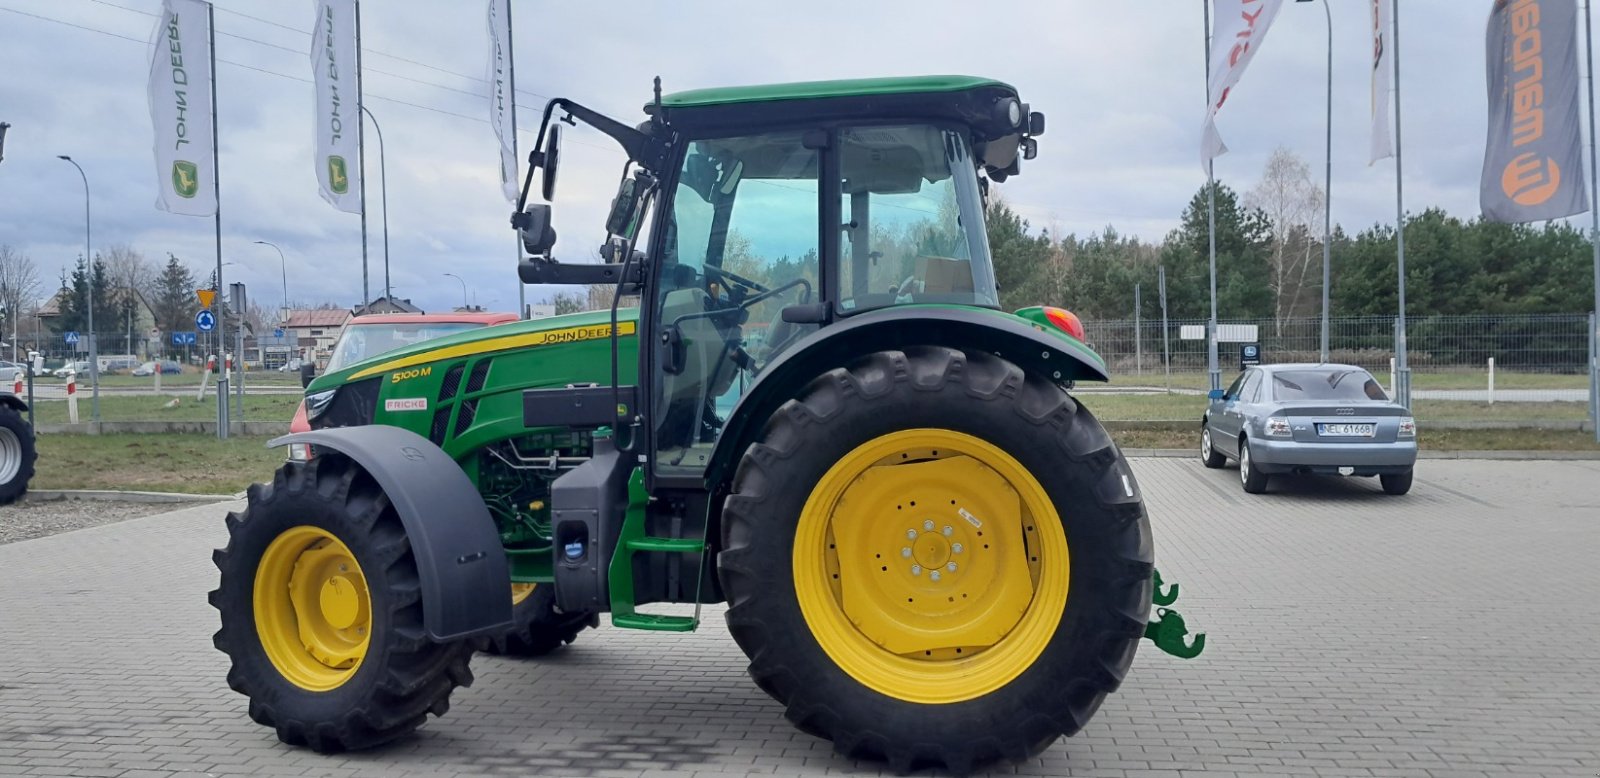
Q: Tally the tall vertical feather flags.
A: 6